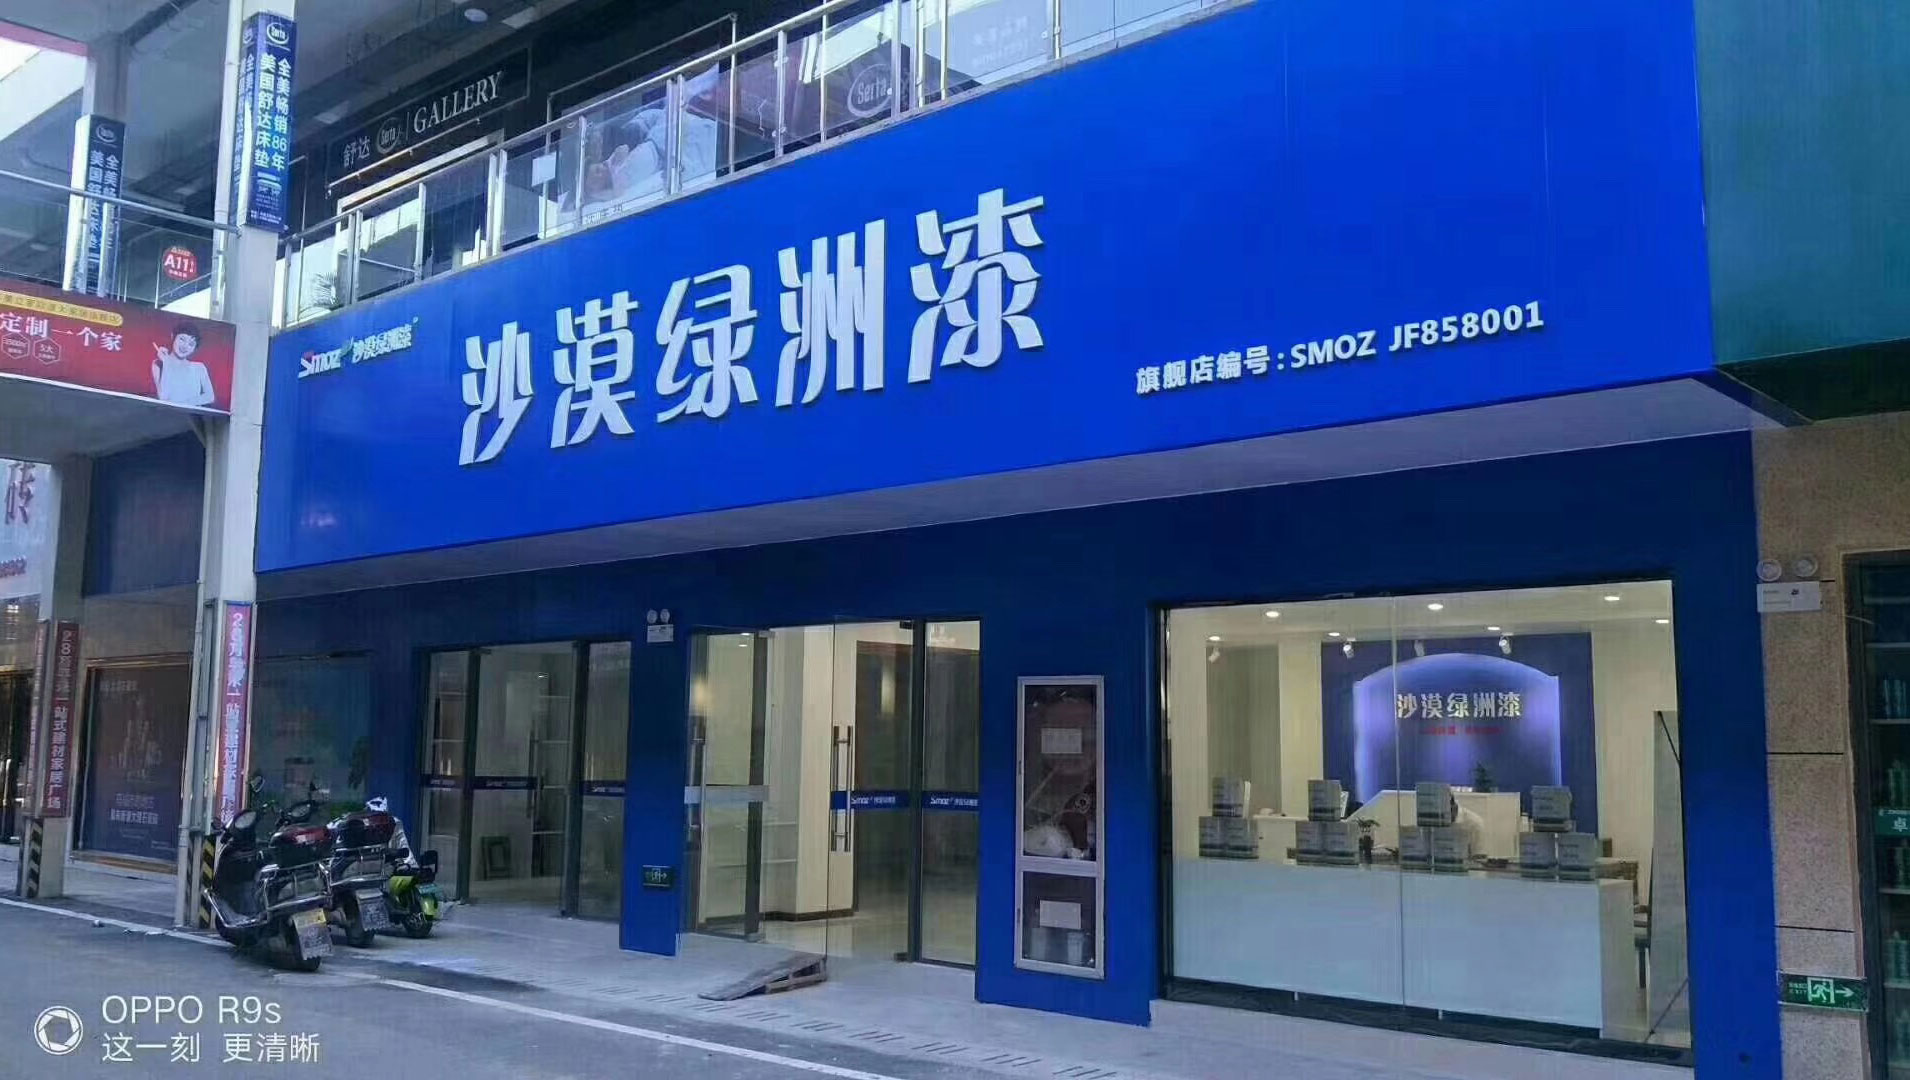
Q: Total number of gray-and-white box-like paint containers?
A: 12